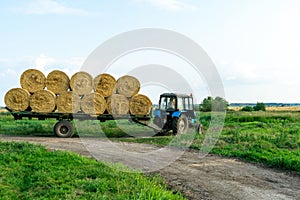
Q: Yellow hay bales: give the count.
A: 11